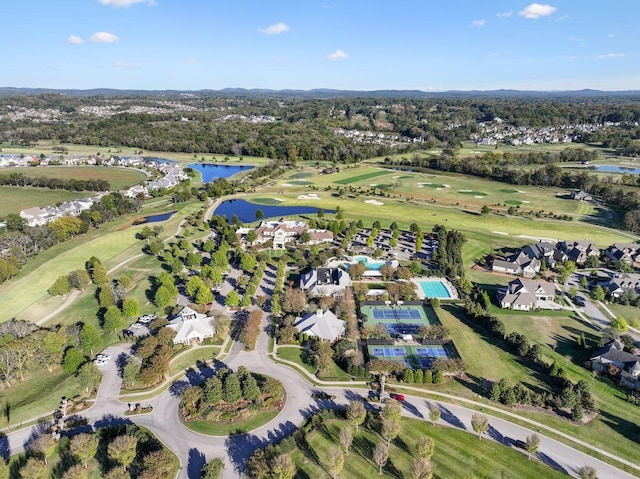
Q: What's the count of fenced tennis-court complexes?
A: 2